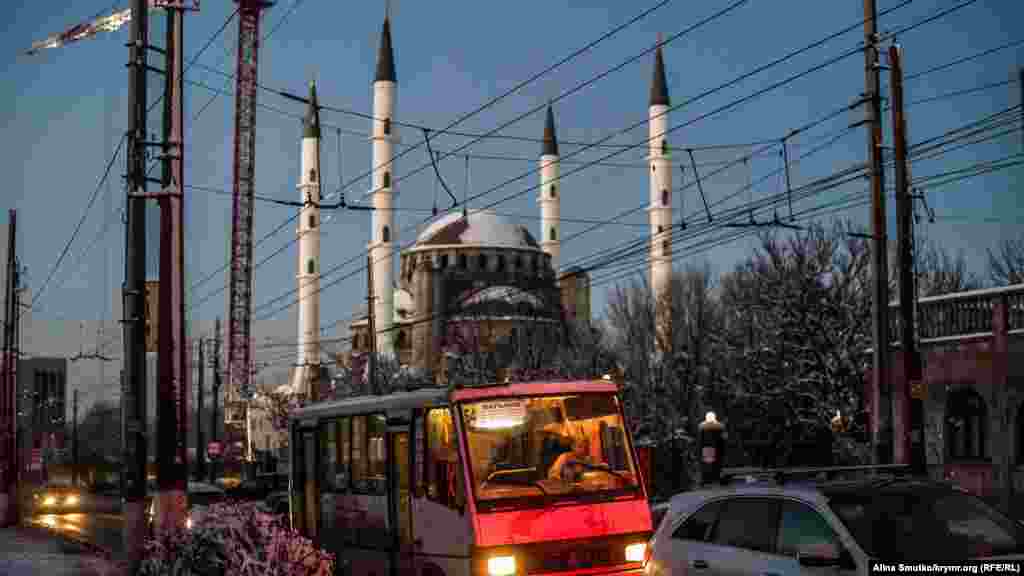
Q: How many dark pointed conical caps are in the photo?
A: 4